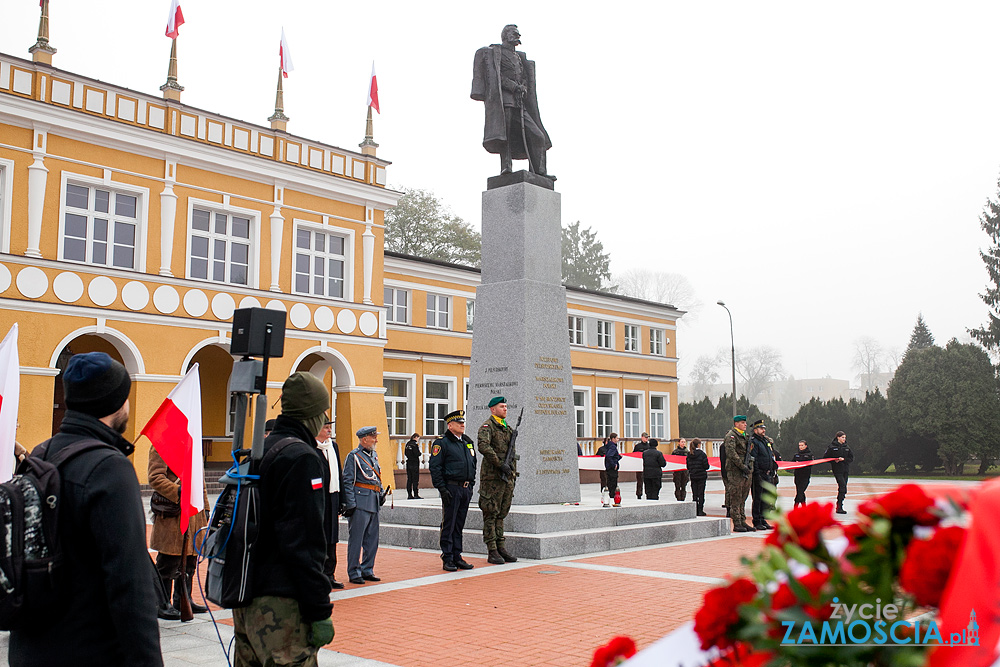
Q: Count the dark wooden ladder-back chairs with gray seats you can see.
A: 0